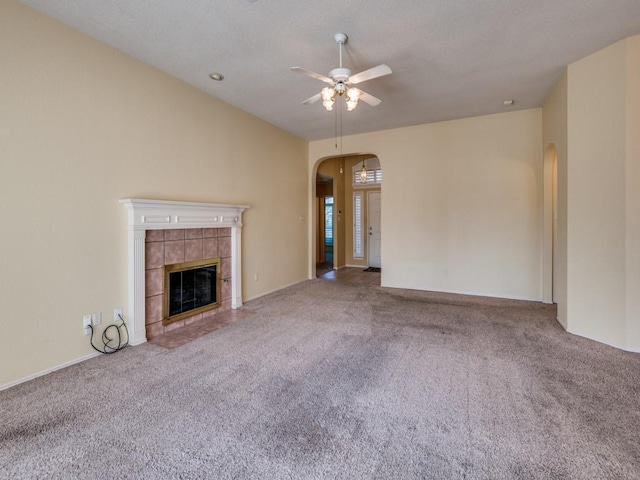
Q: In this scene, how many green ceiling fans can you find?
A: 0